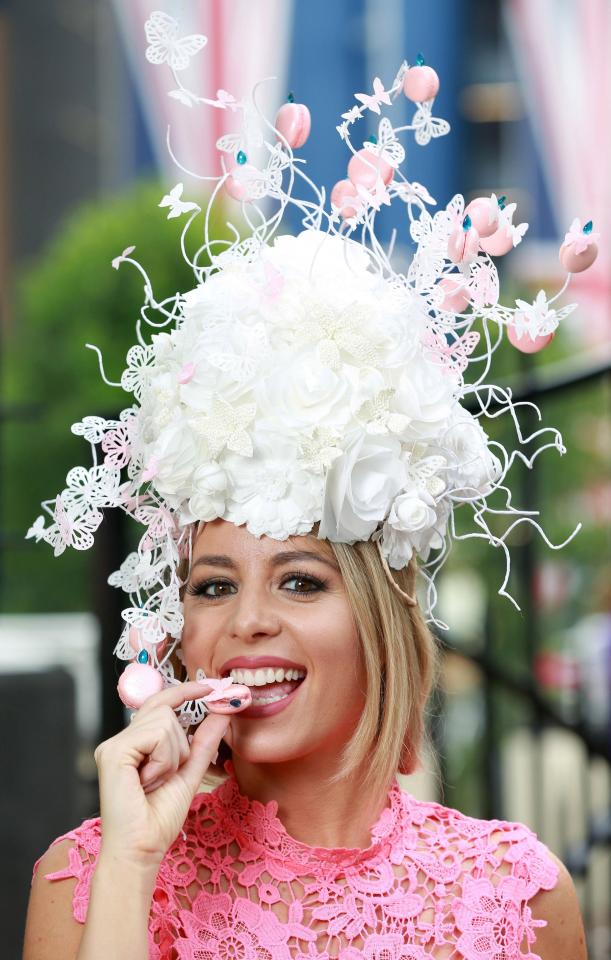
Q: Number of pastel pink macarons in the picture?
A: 14